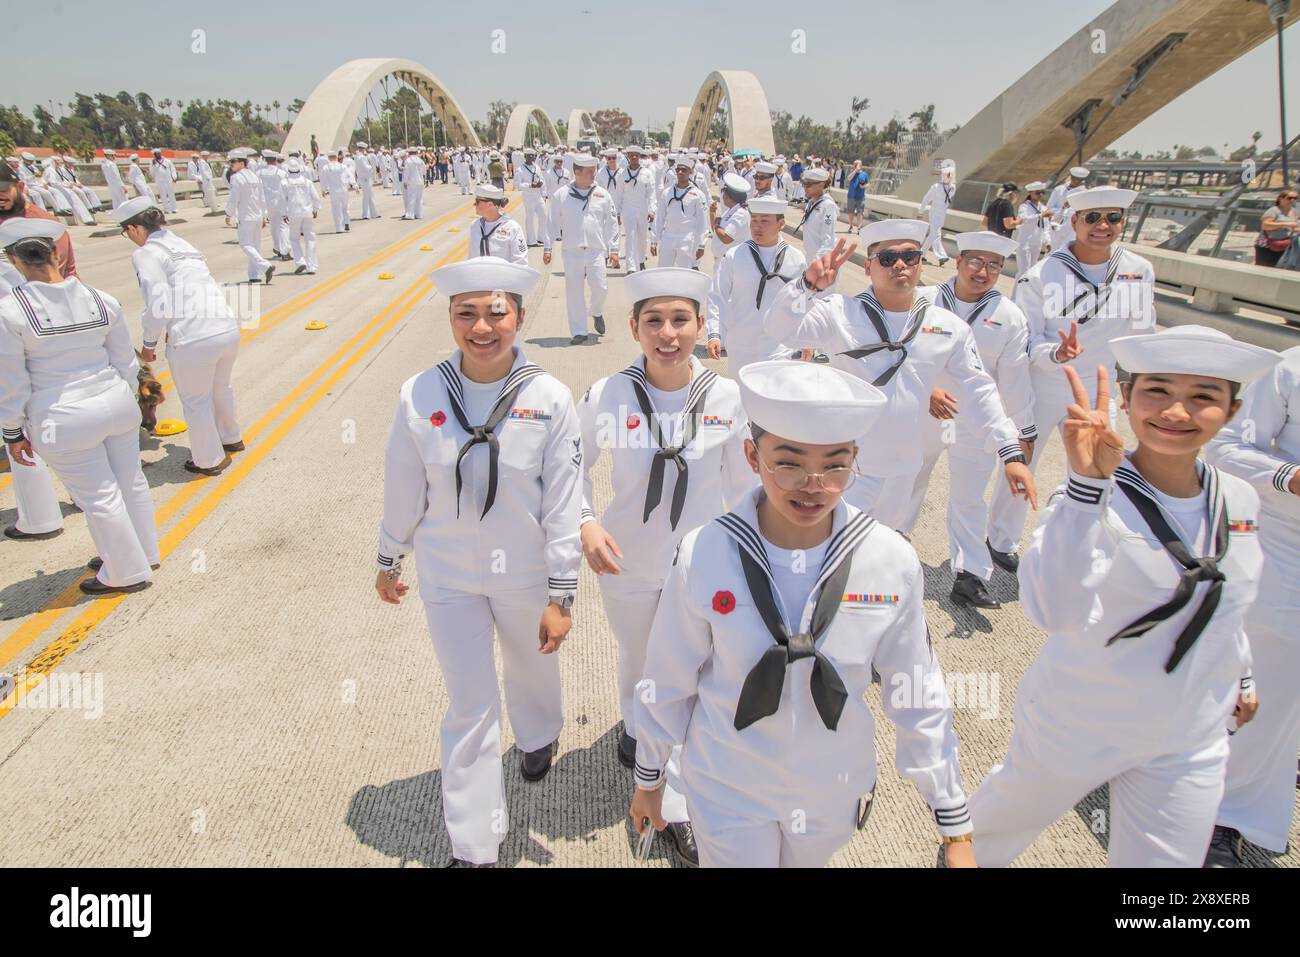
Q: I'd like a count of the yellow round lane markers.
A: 6